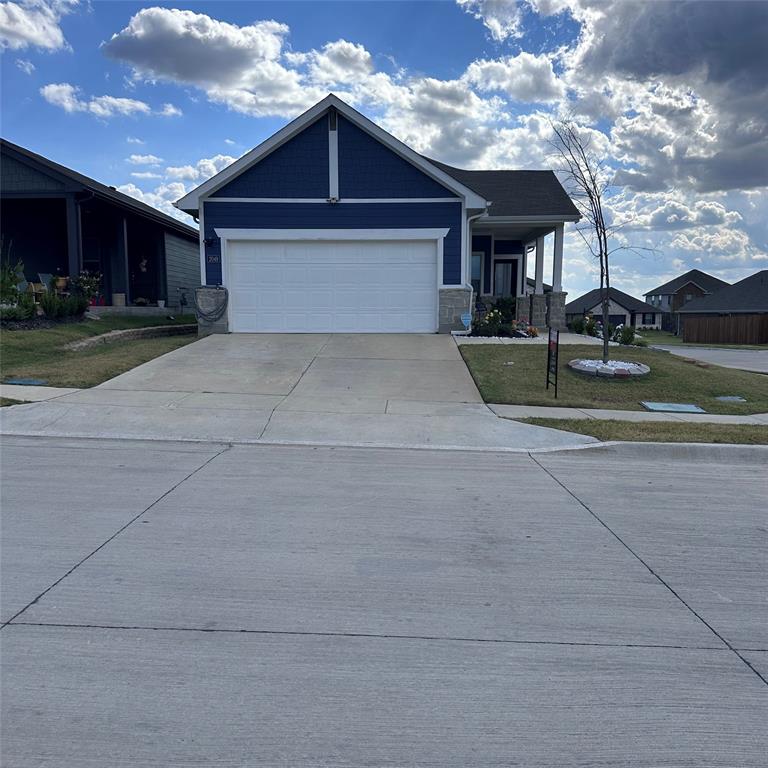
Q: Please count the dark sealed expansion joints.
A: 3